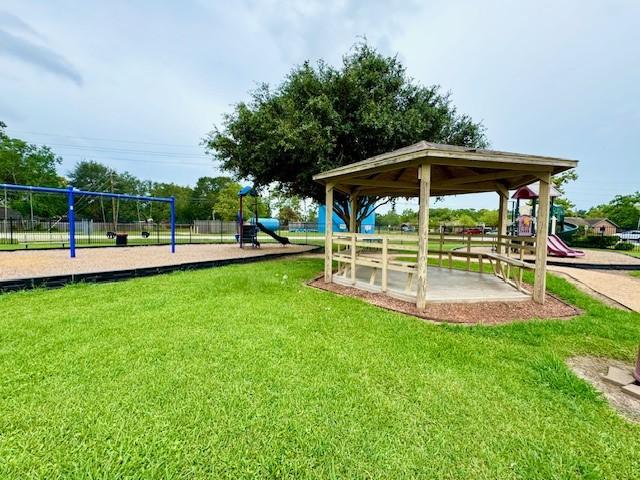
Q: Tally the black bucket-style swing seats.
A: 2